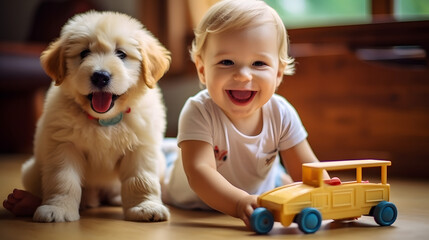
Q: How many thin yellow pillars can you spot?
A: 2